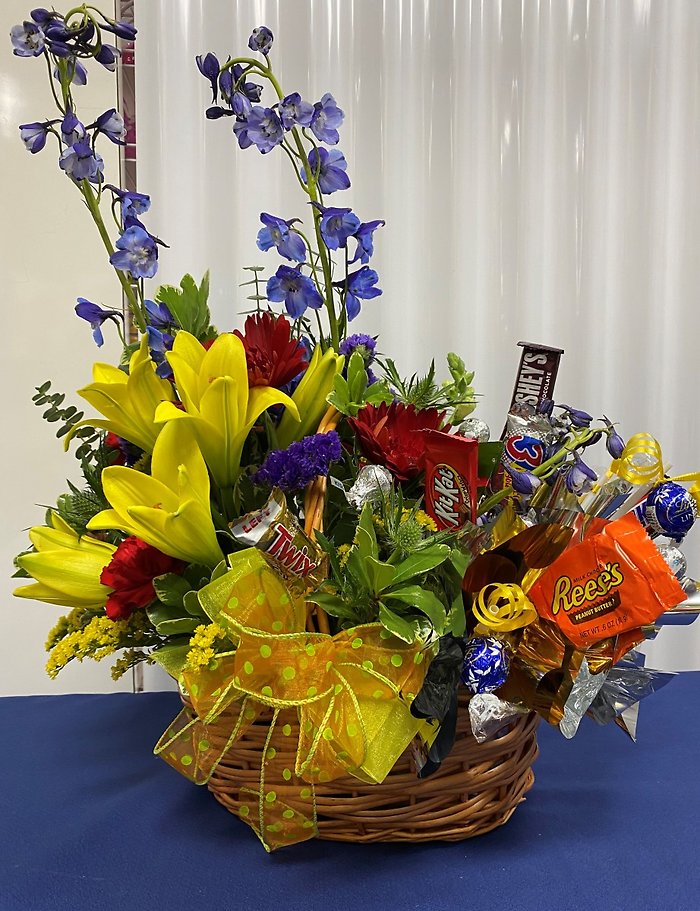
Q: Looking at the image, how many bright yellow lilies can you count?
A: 5